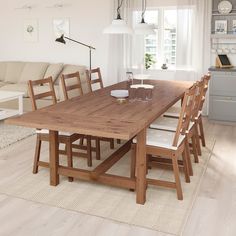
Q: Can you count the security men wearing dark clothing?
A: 0